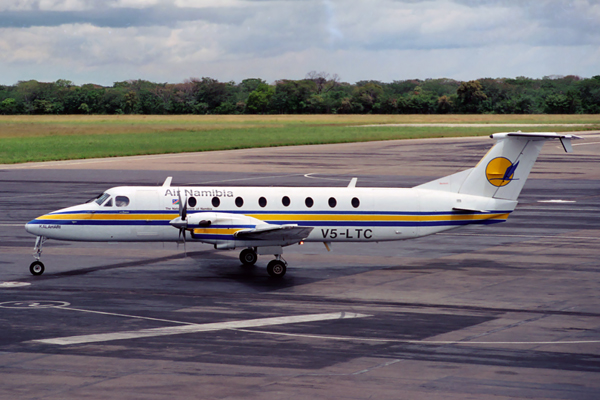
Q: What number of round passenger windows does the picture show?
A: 8